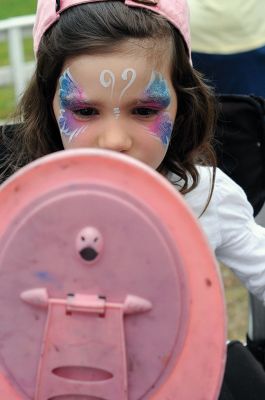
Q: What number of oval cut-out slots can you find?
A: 2